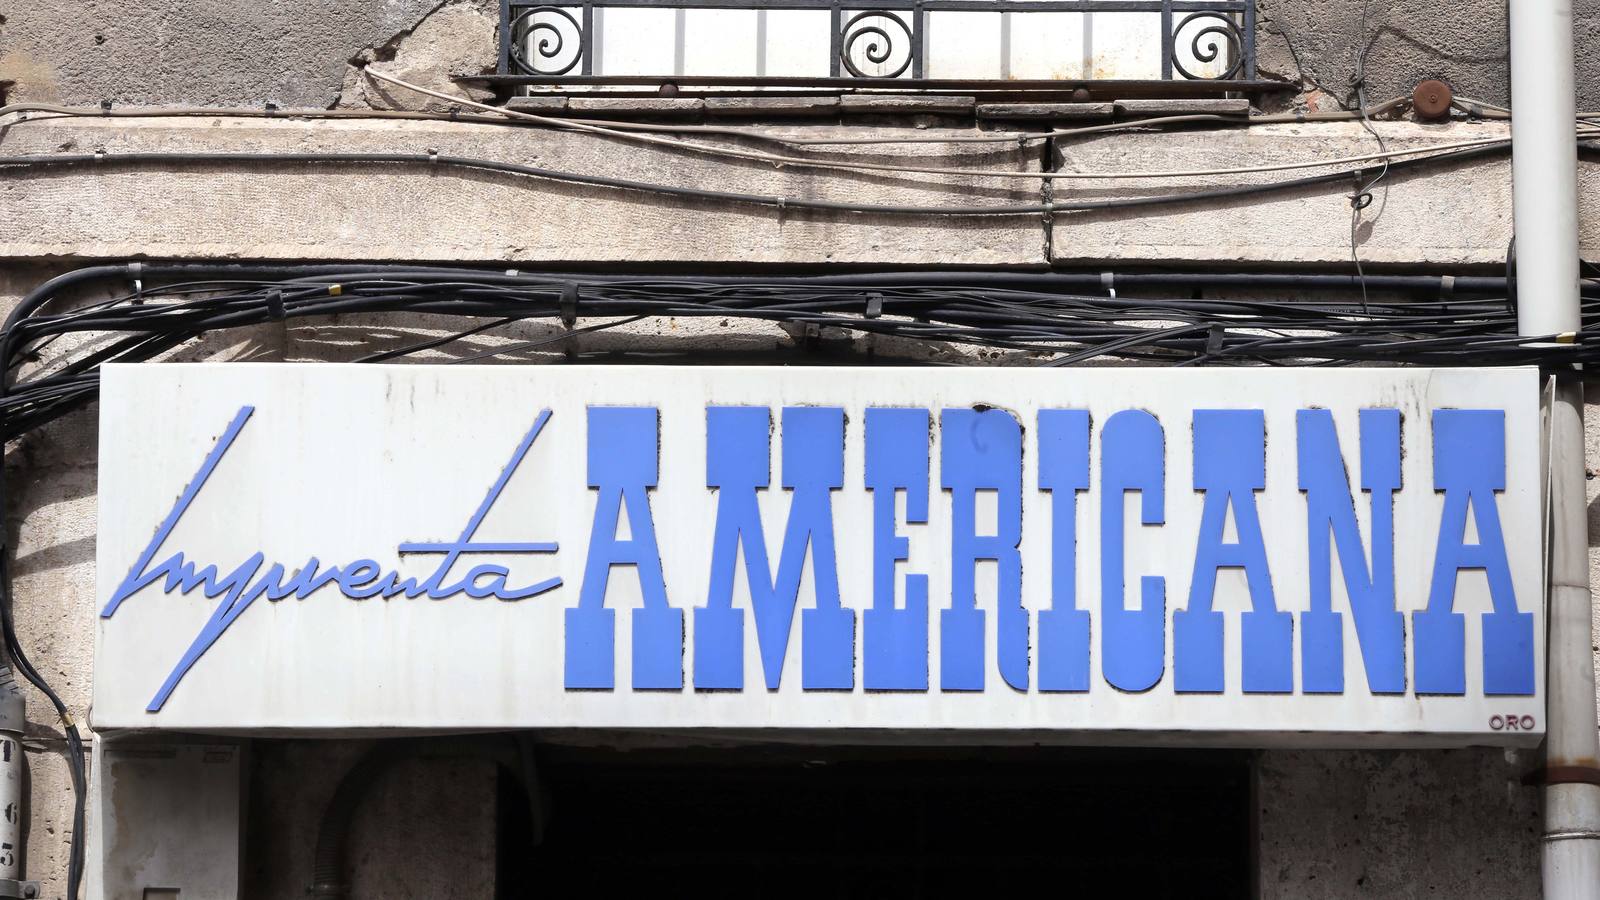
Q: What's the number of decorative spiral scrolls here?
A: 3